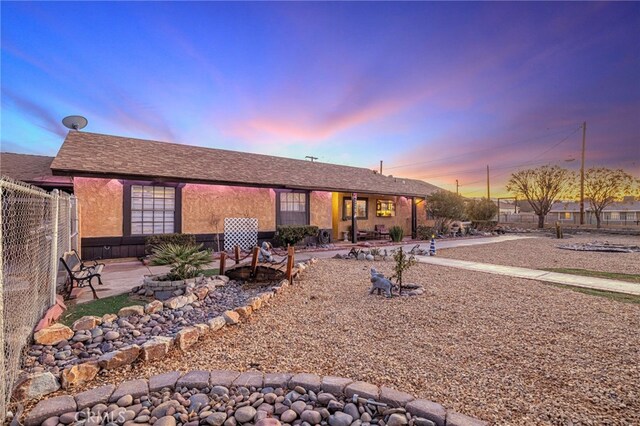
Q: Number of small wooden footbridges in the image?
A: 1